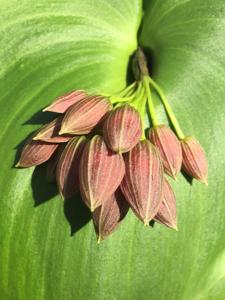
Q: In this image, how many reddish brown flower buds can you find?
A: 12